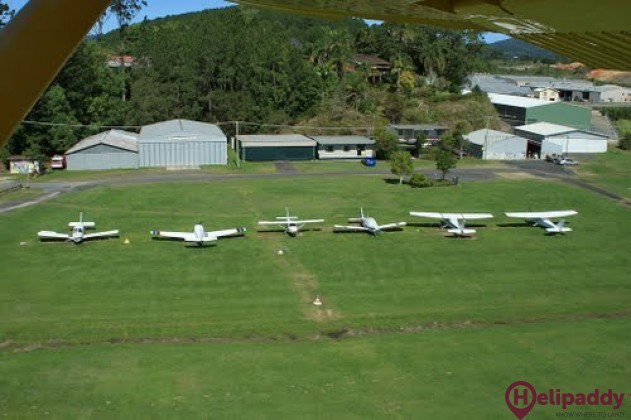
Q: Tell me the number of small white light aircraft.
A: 6